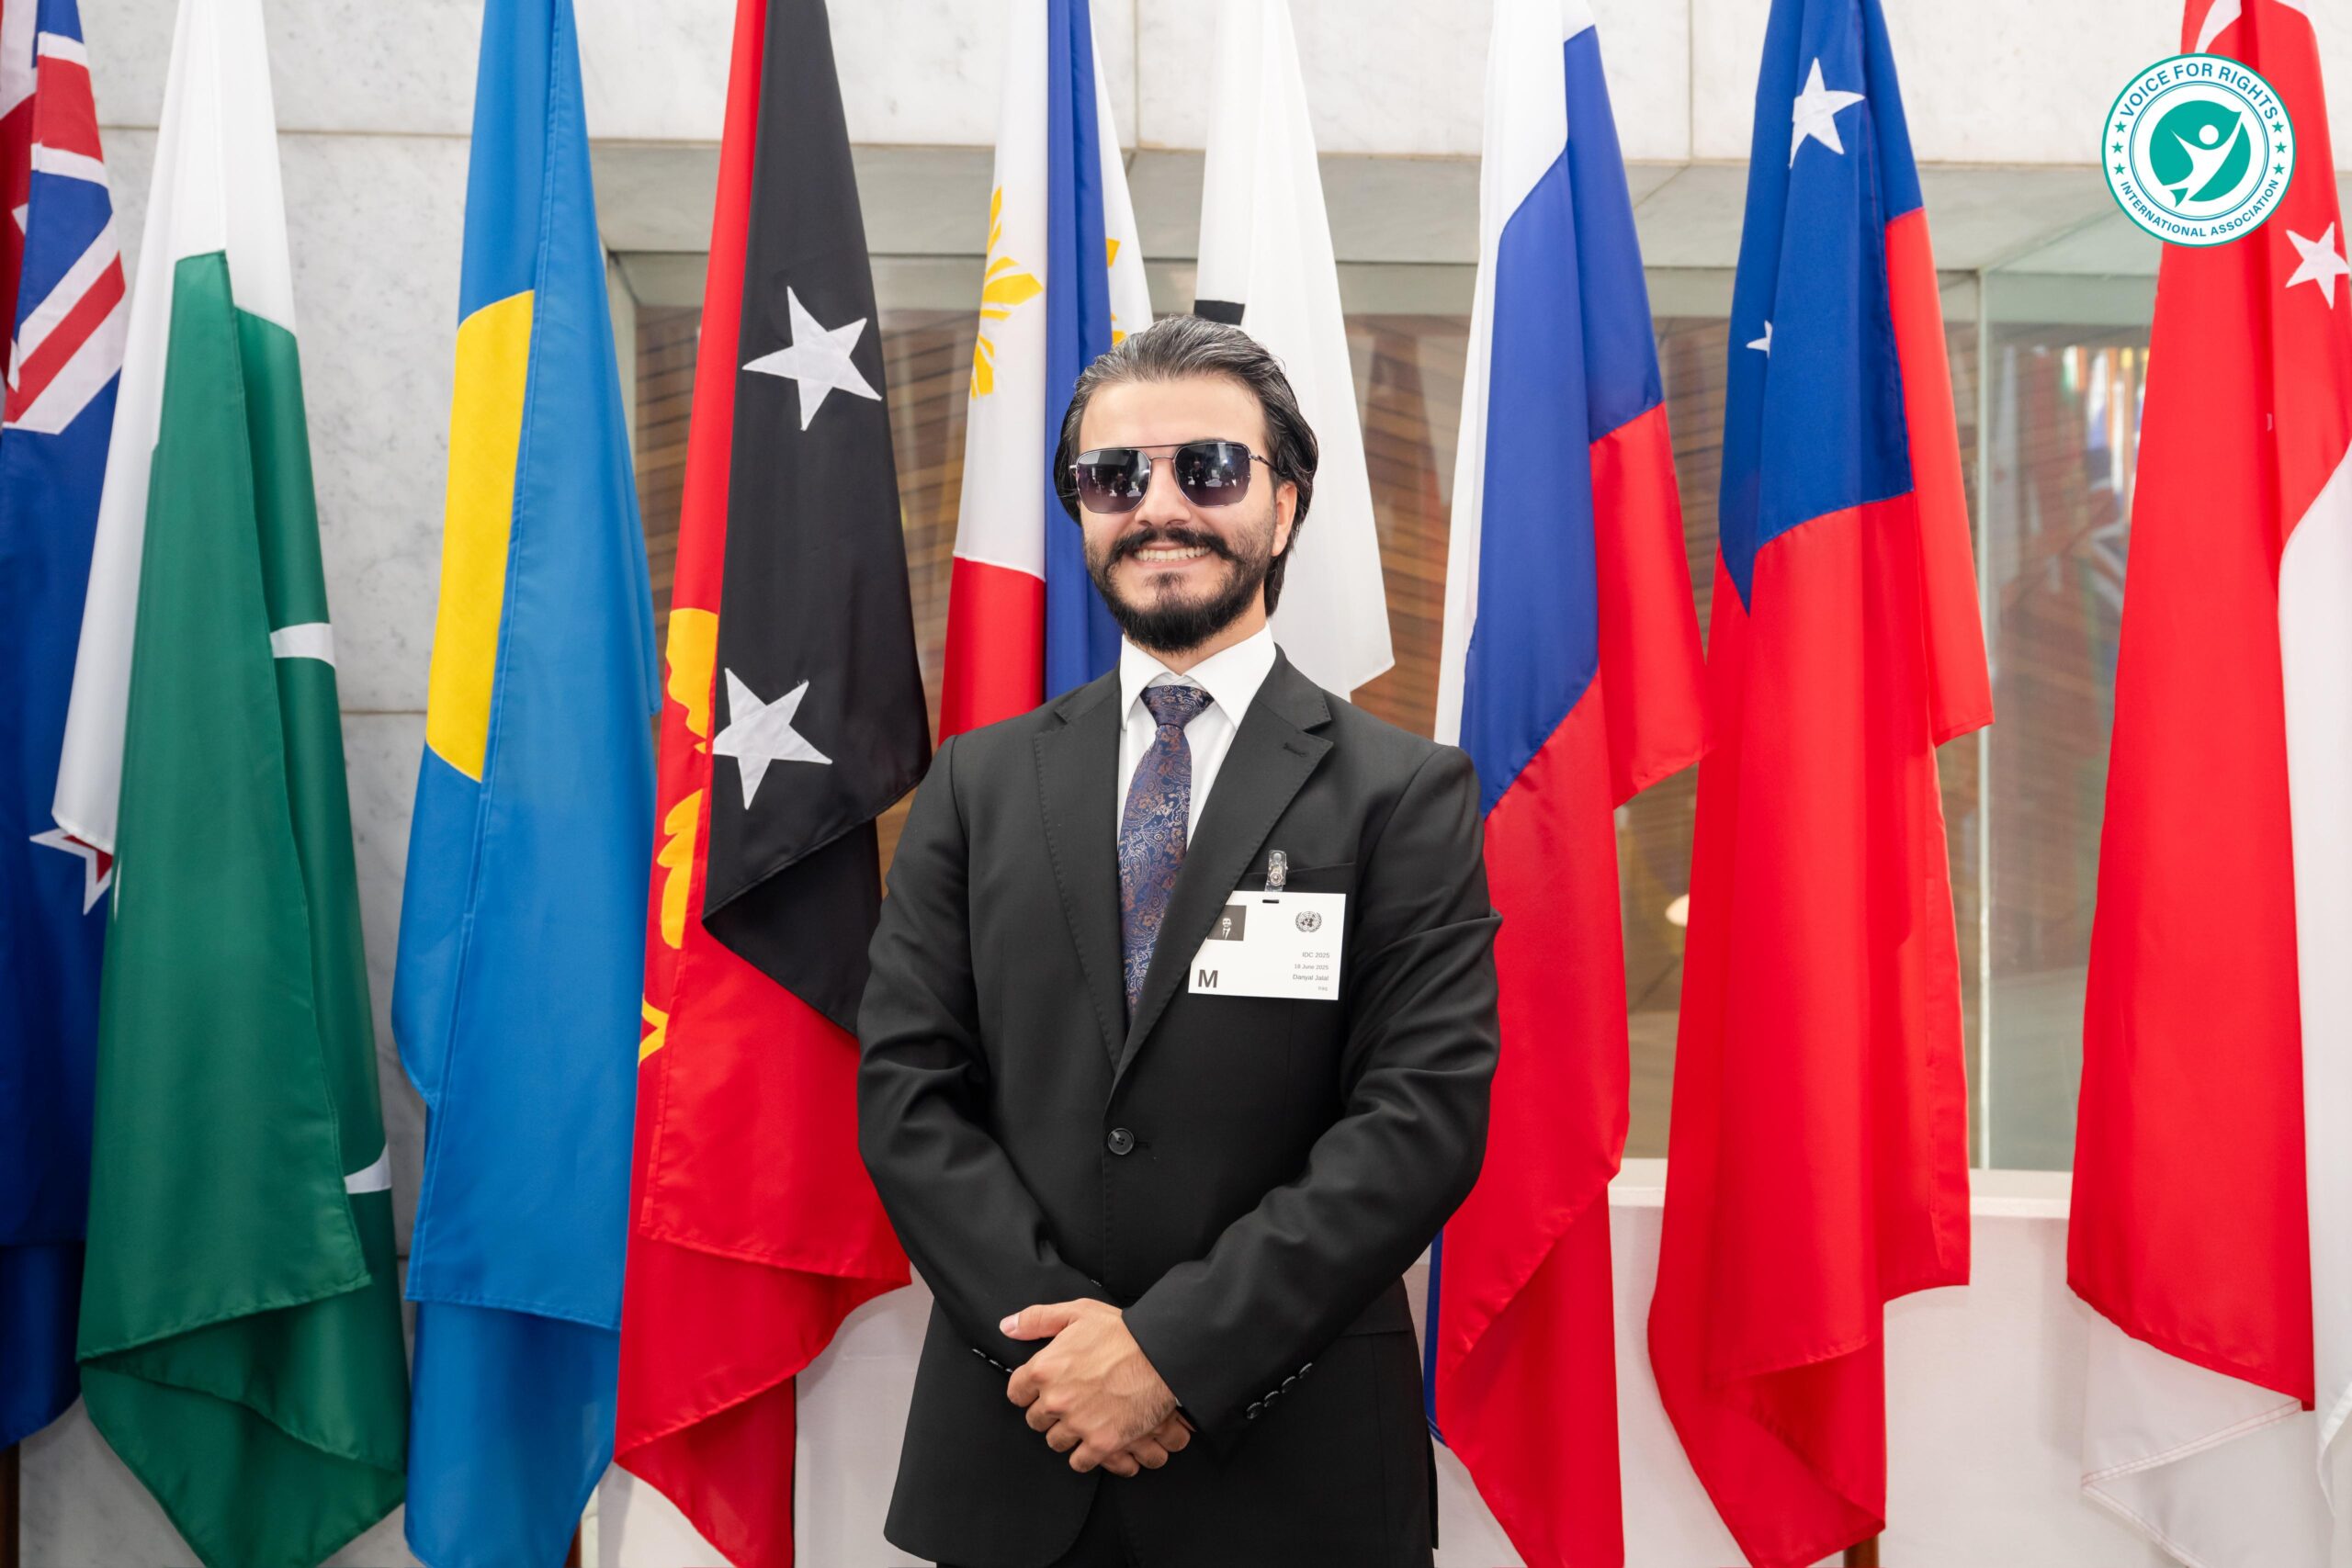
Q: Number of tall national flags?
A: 9